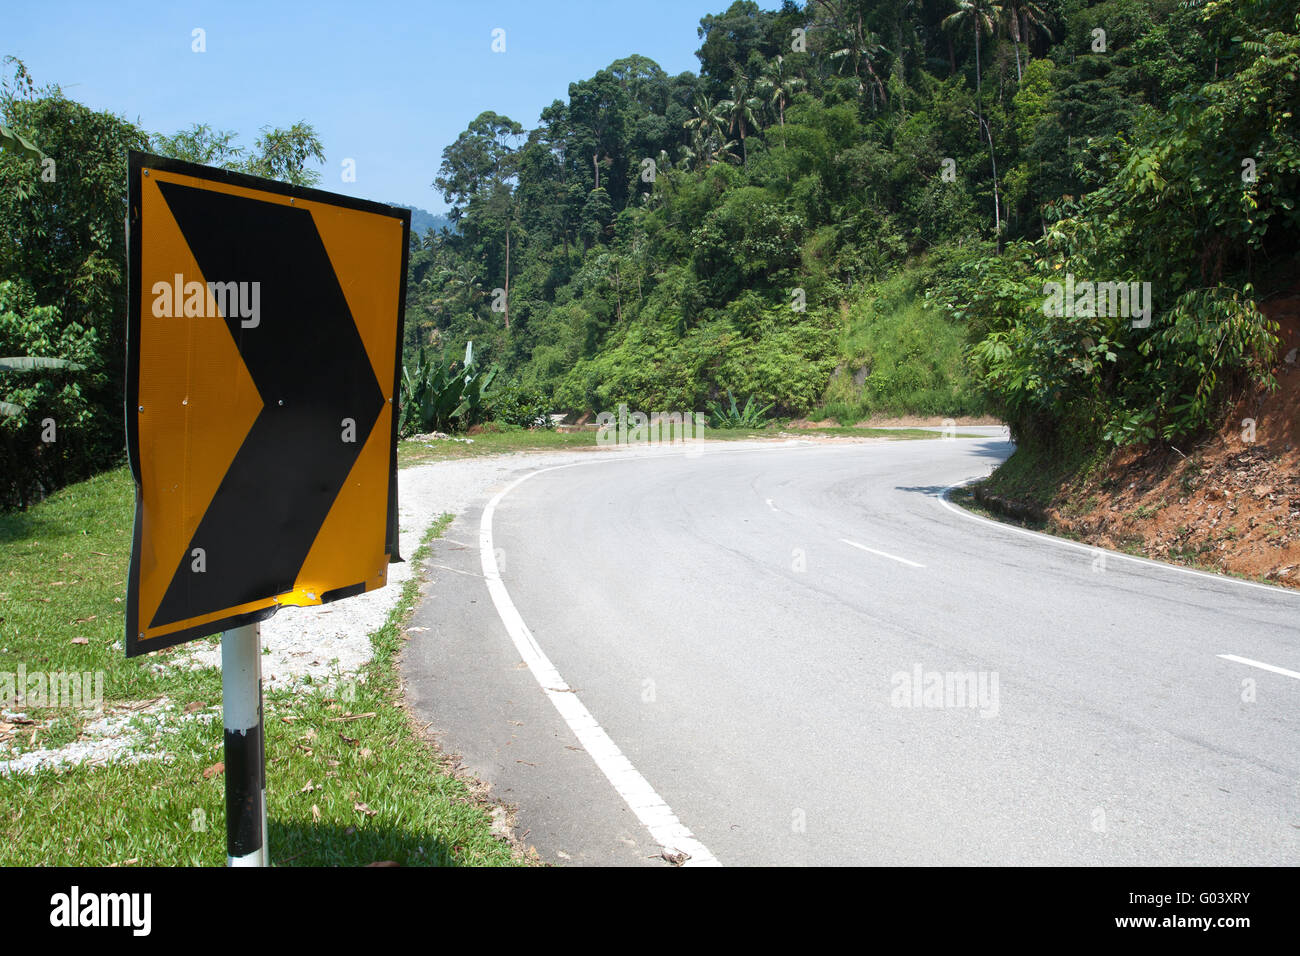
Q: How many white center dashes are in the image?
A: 3